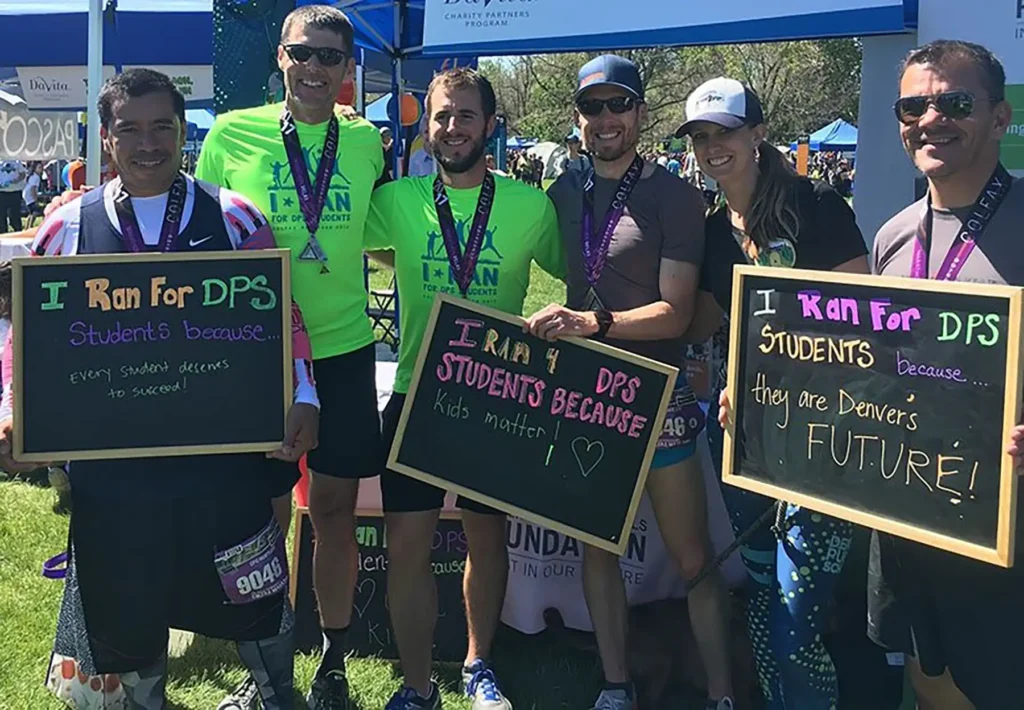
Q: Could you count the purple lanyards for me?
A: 5